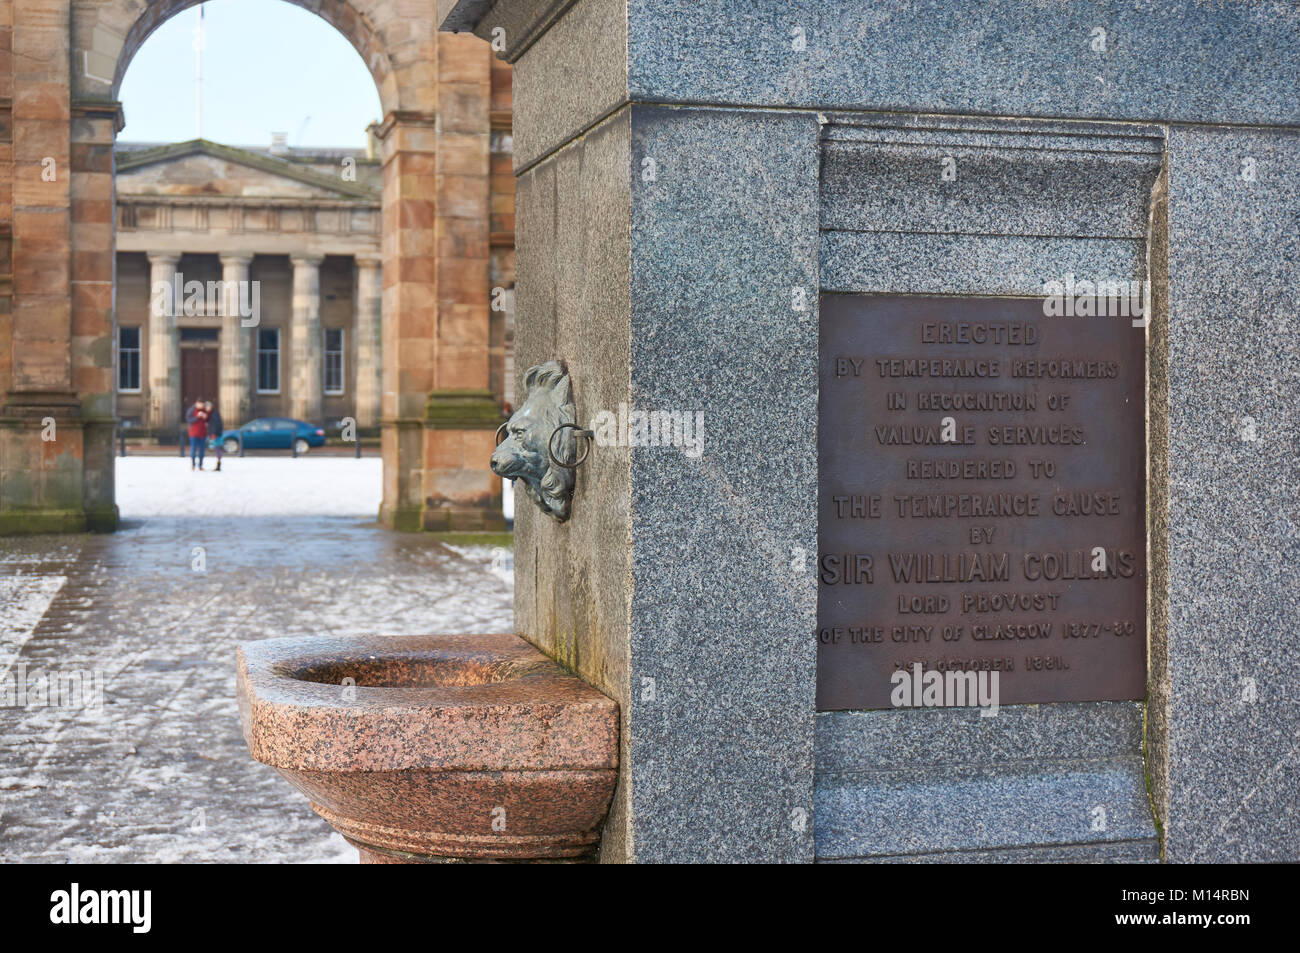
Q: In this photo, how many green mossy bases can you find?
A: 2